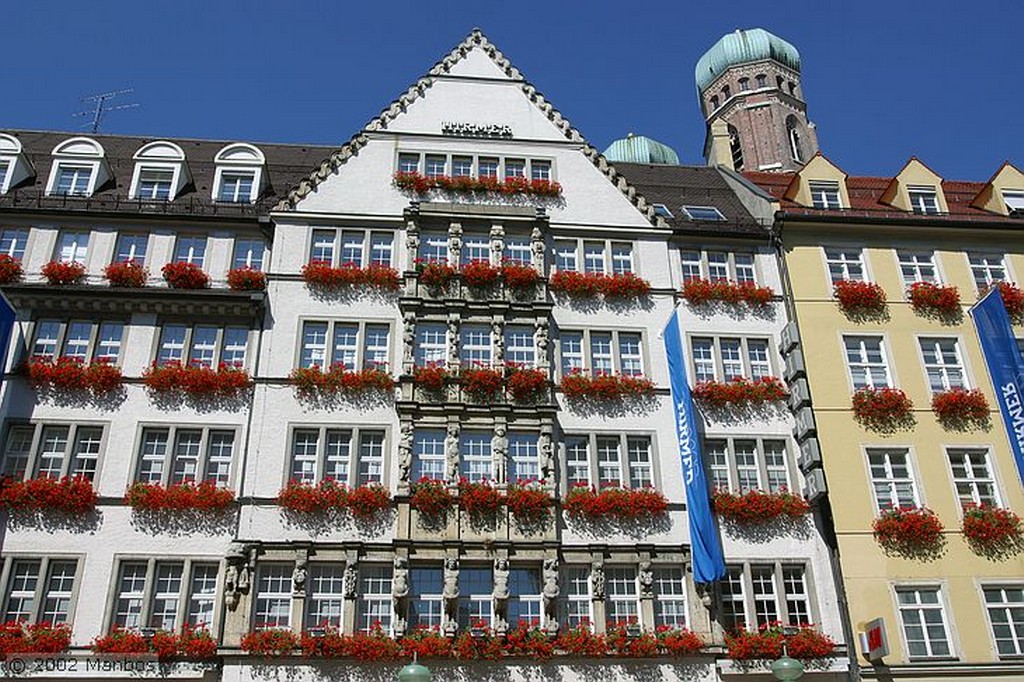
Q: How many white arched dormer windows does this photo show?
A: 4